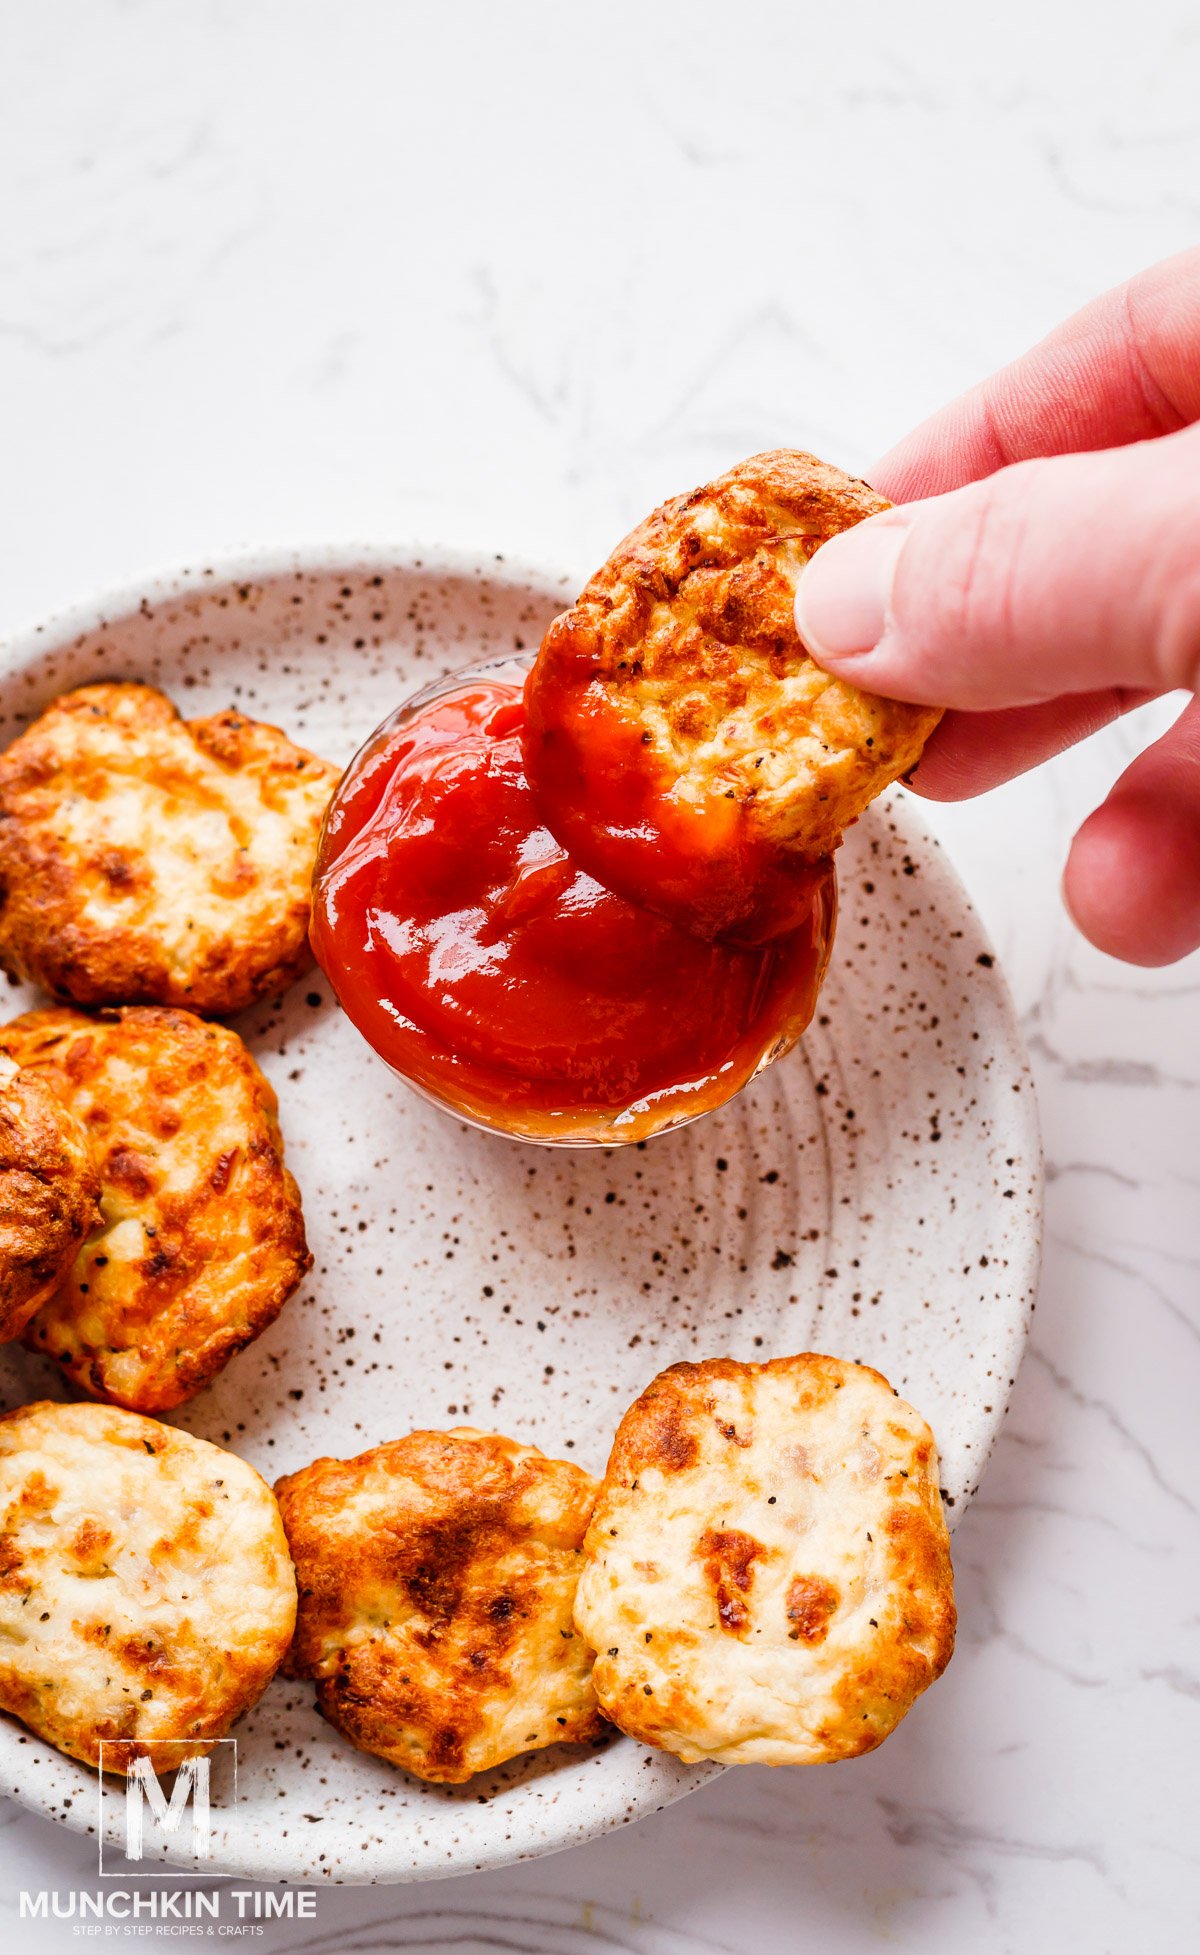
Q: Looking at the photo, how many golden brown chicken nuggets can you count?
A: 7